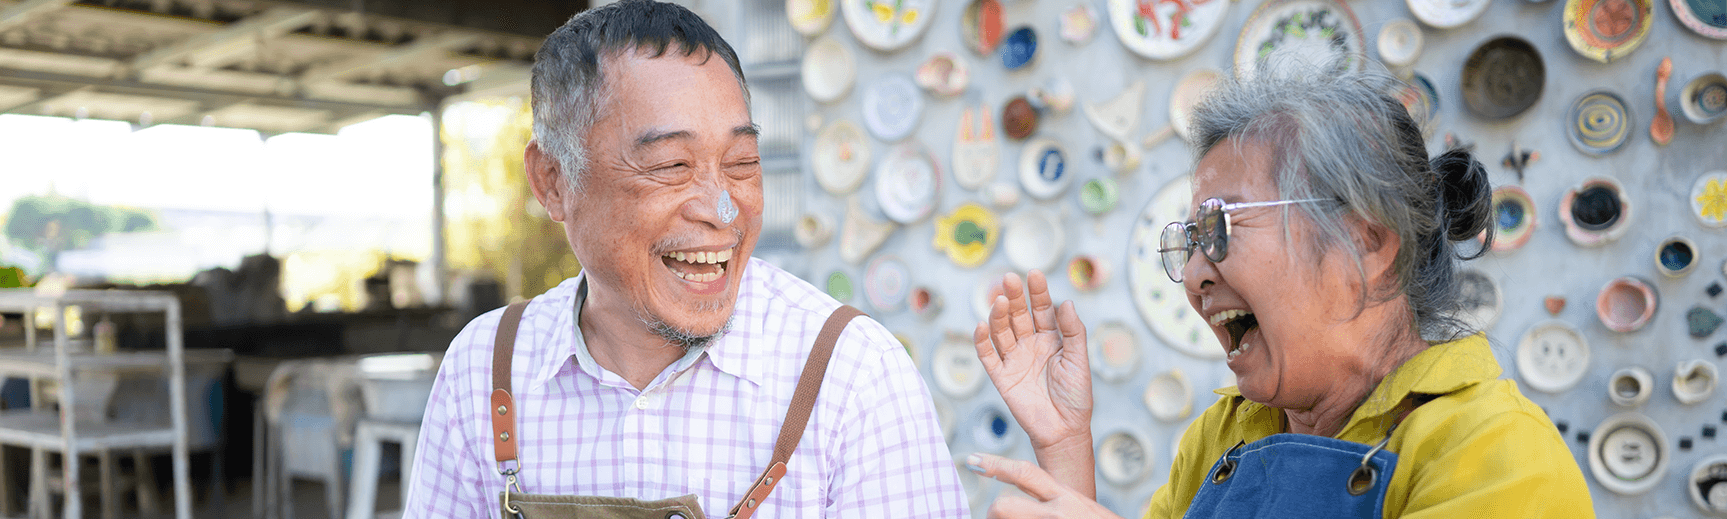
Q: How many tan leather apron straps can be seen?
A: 2